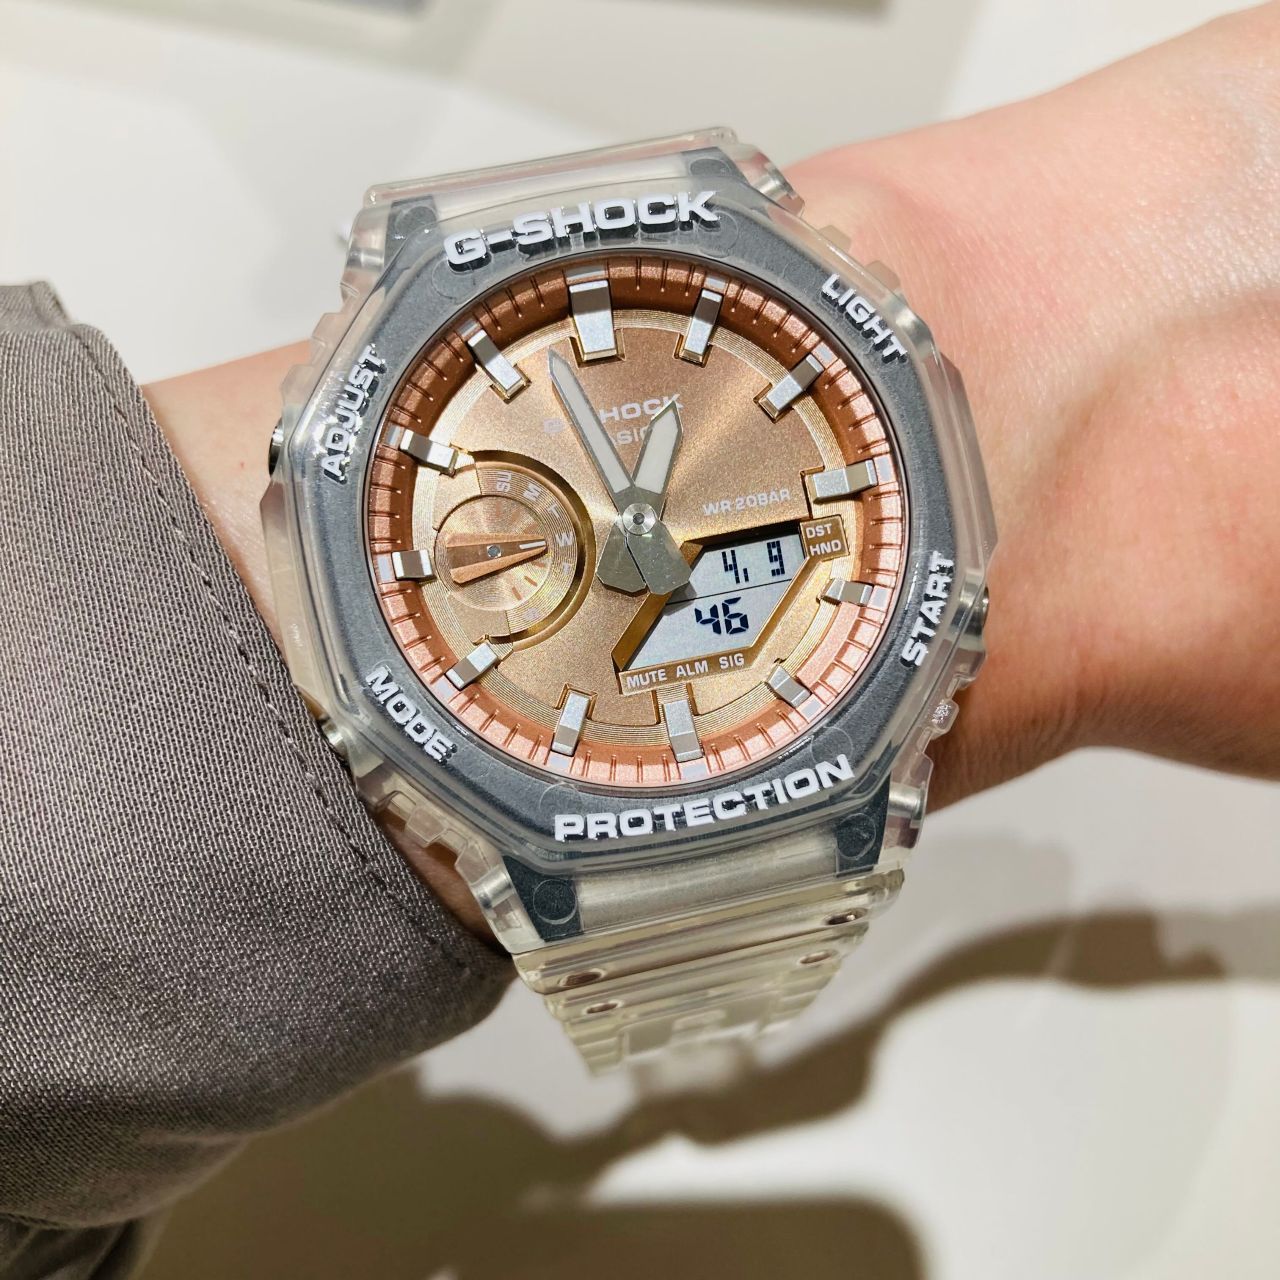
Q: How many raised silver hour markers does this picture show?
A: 12